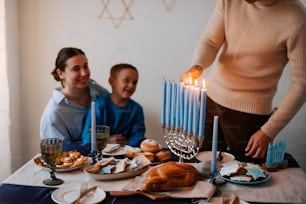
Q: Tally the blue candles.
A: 11